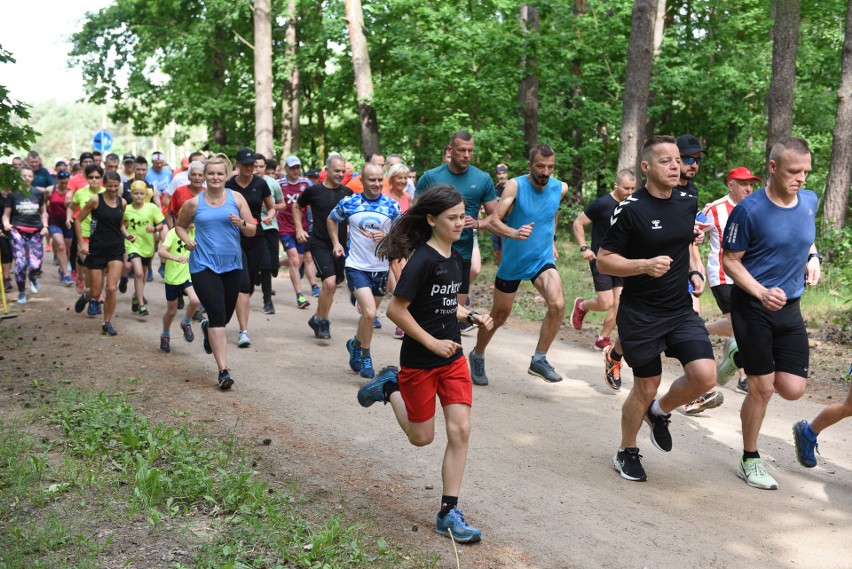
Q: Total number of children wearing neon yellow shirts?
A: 2